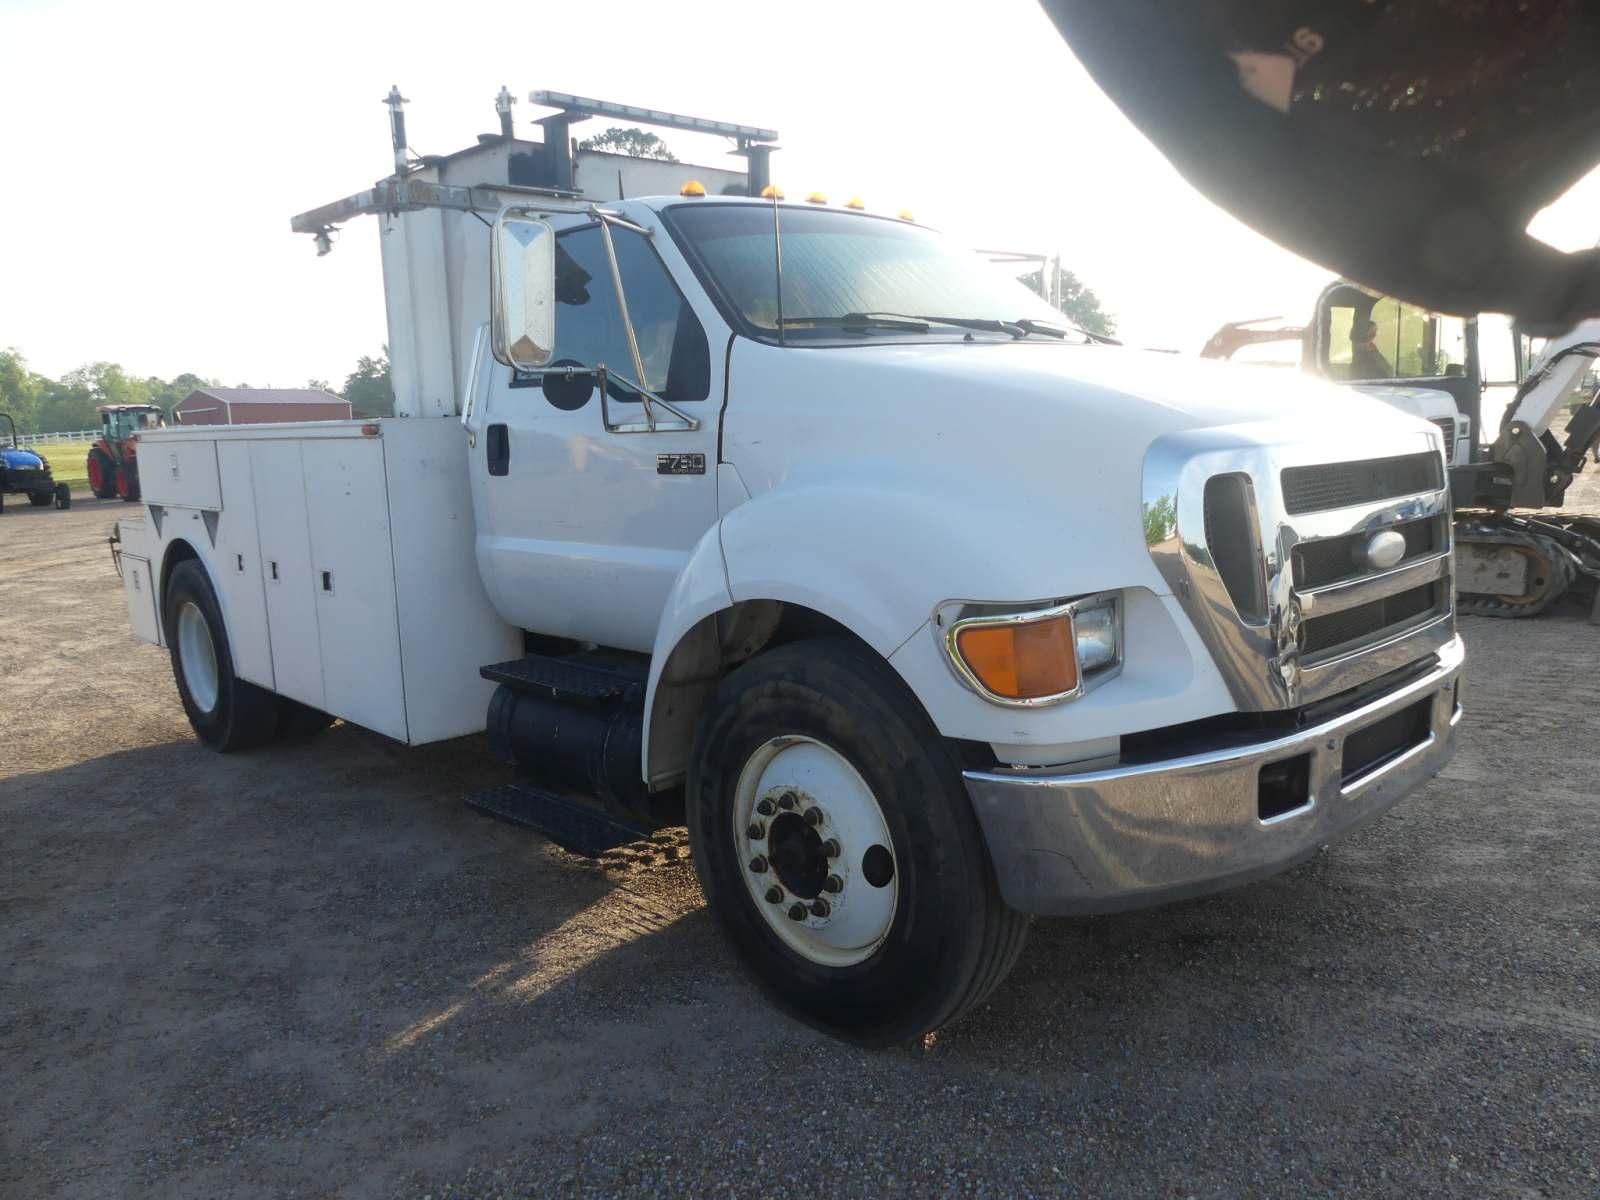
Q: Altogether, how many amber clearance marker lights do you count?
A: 5